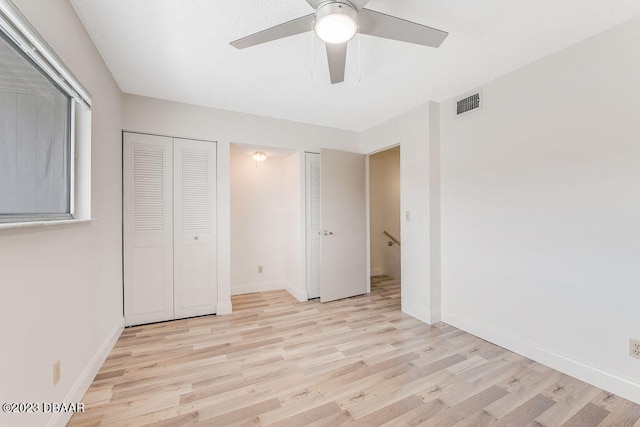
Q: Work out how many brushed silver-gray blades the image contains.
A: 5